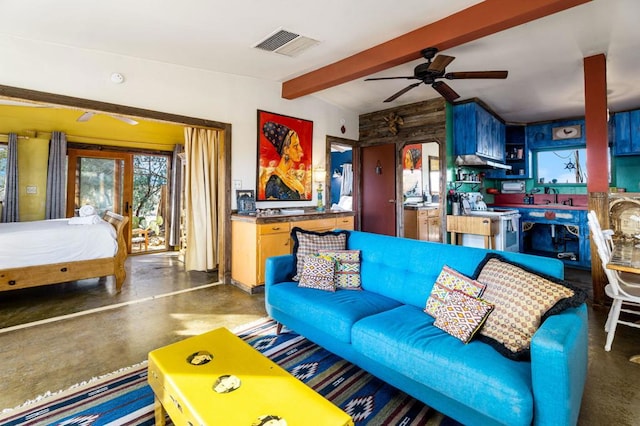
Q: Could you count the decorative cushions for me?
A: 6